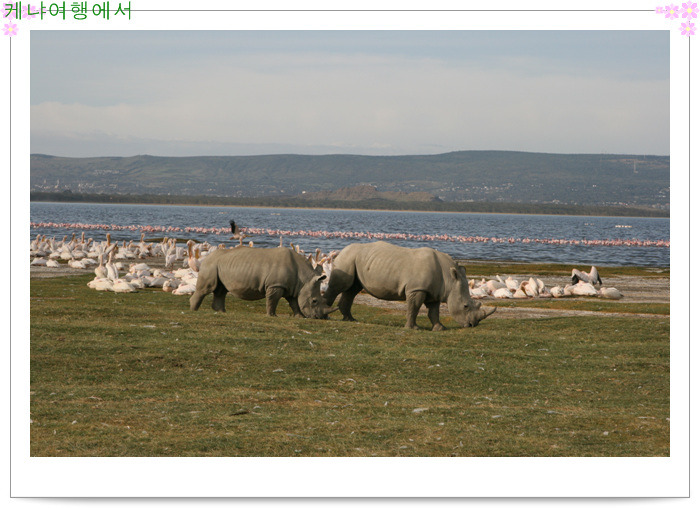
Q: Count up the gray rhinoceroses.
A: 2